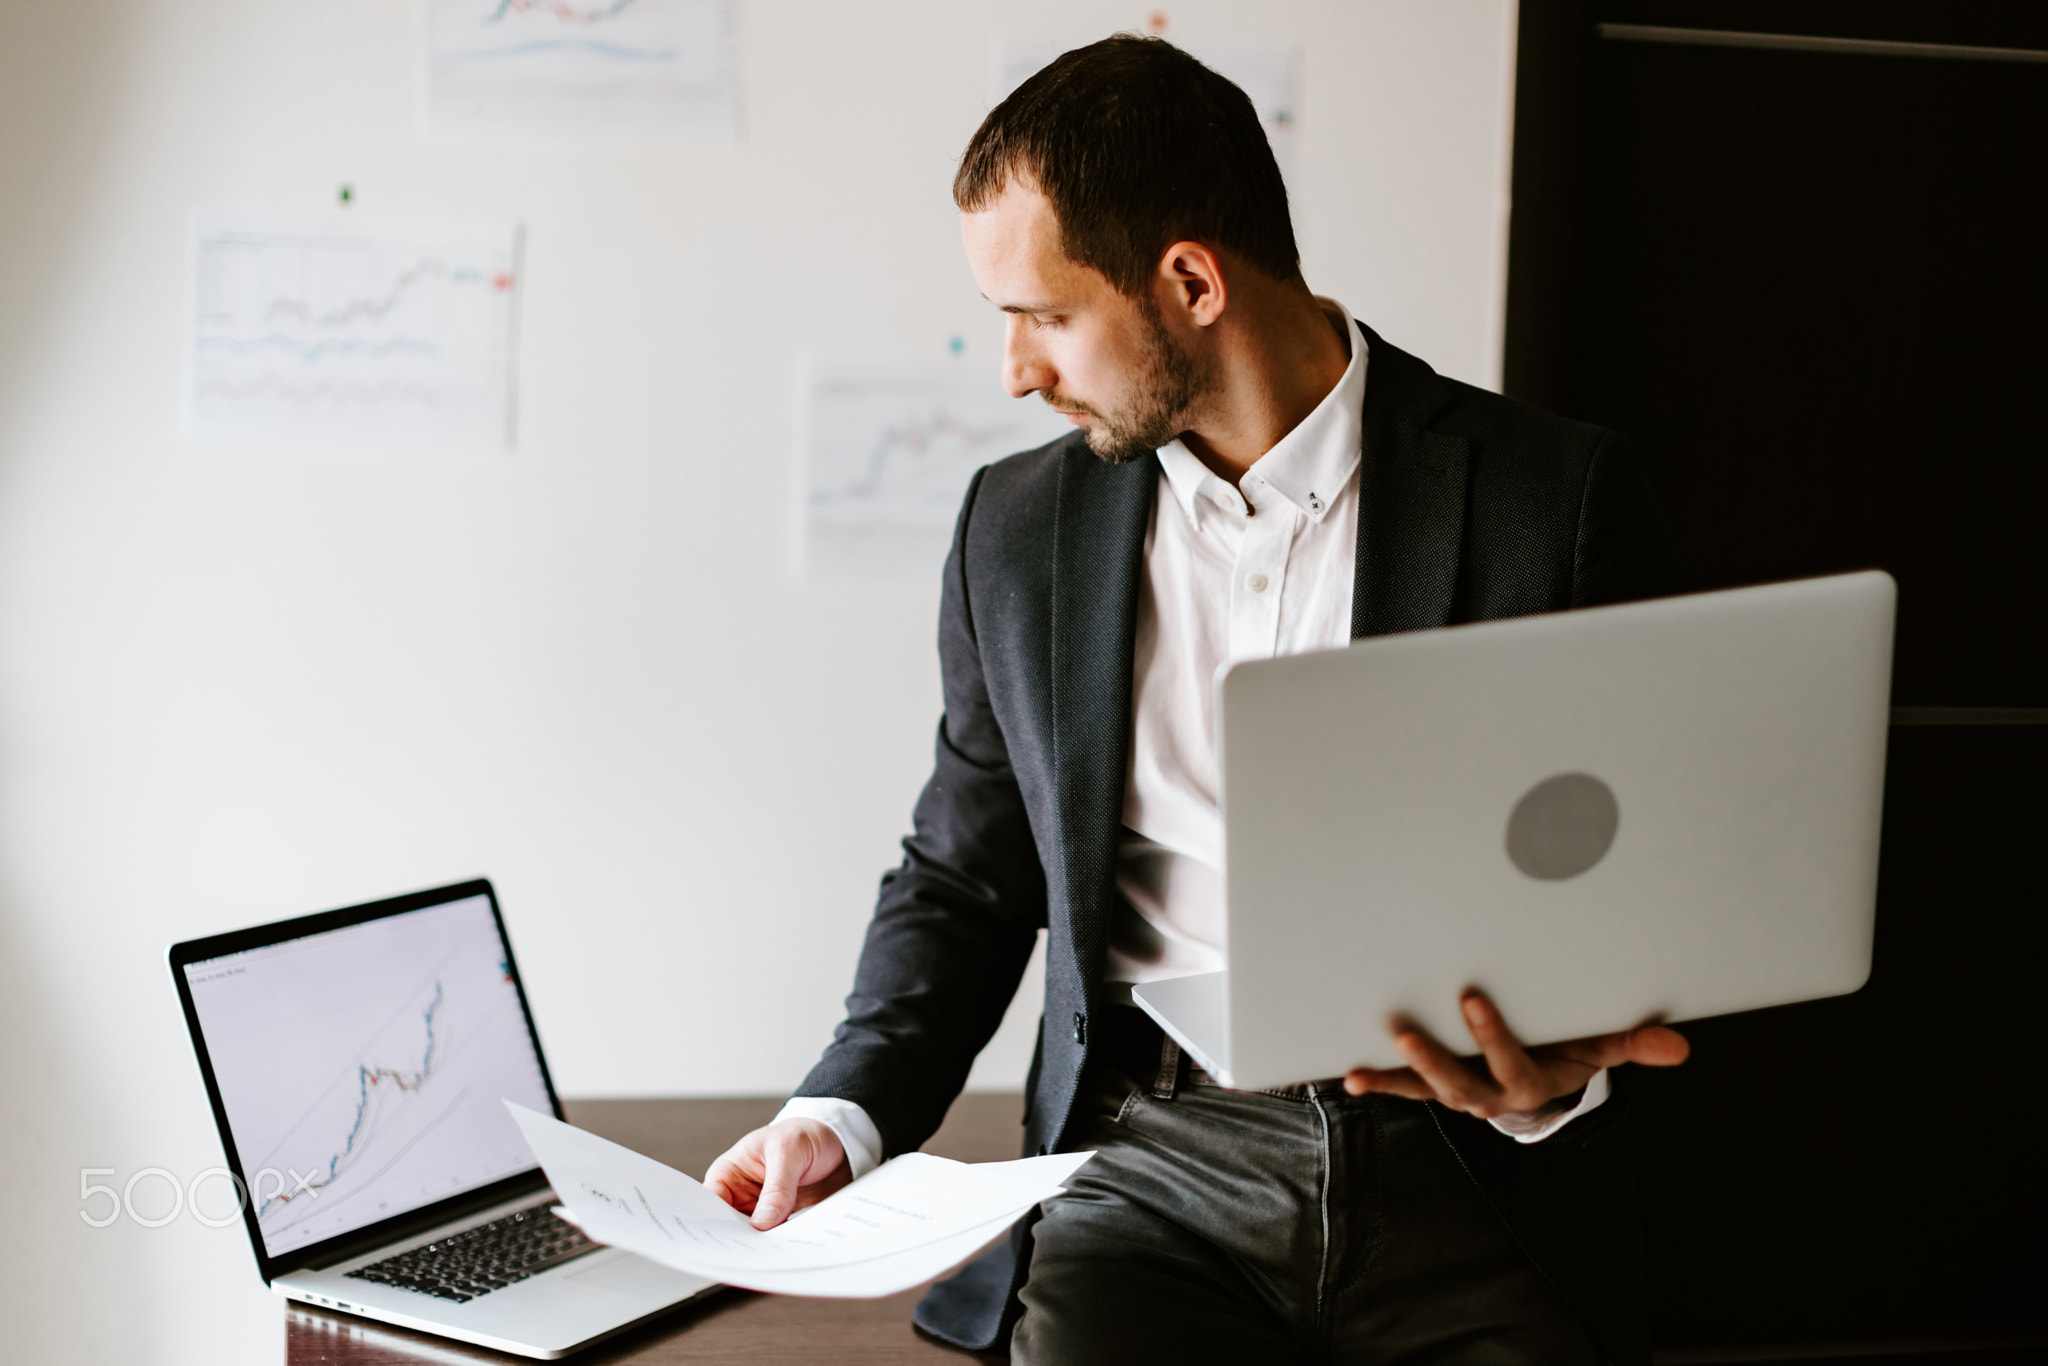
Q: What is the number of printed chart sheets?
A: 4